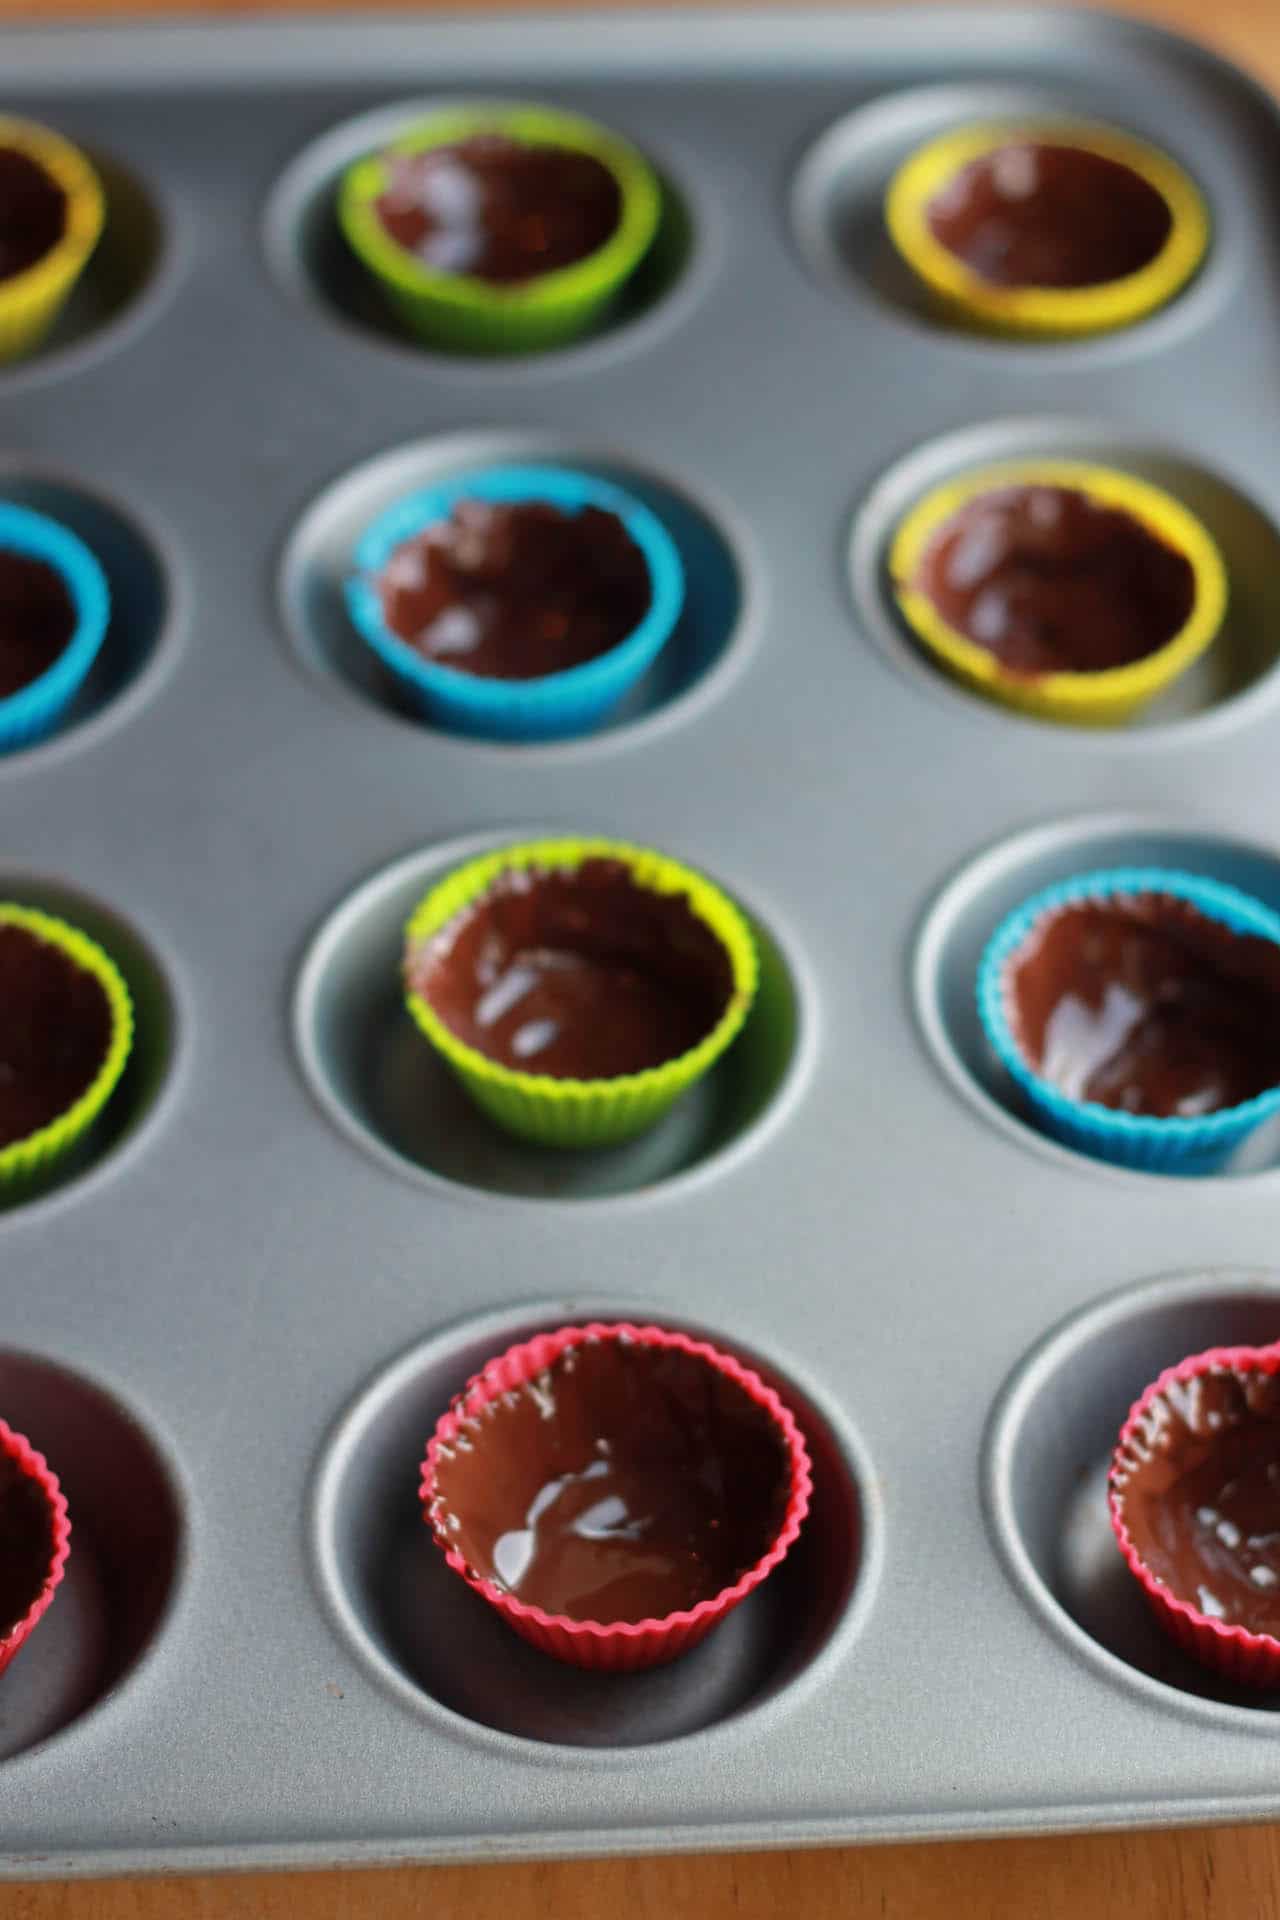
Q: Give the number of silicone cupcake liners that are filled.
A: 12